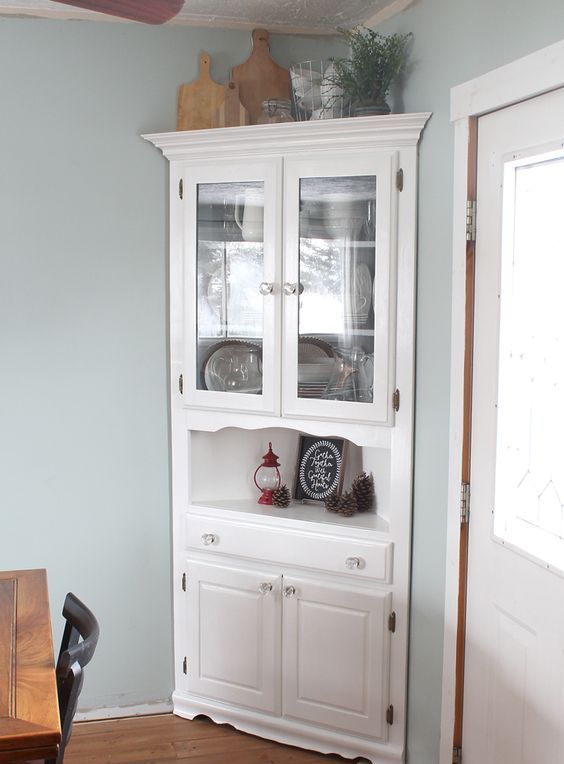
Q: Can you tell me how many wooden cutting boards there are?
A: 3